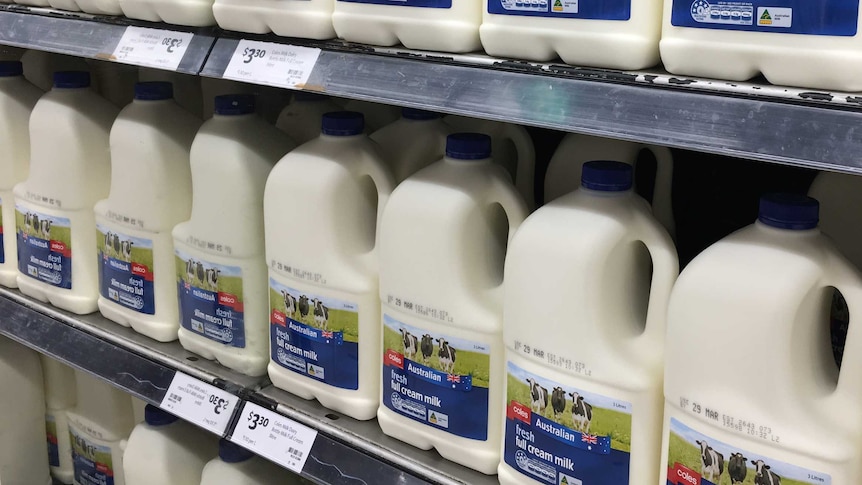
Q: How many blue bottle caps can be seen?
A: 12